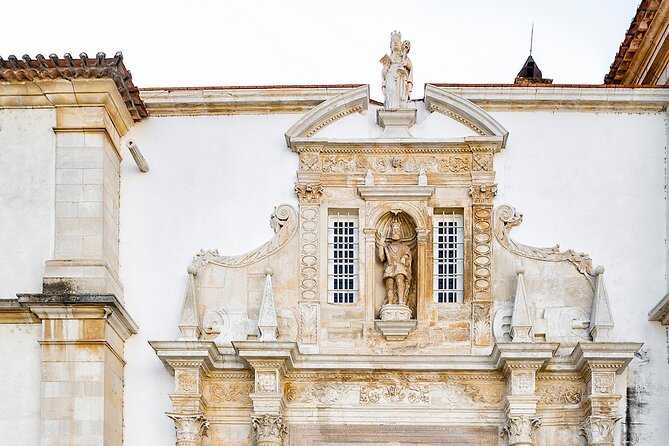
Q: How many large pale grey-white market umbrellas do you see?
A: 0